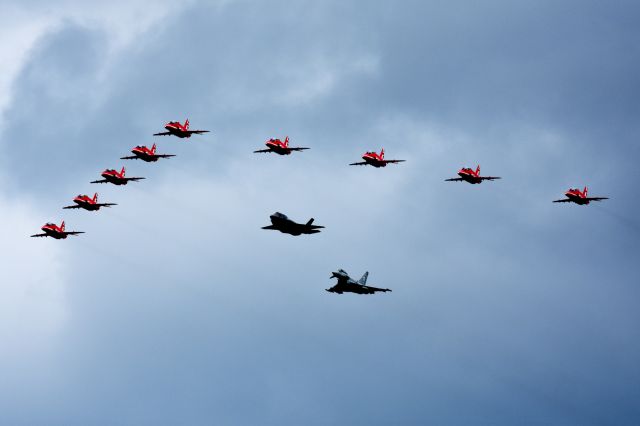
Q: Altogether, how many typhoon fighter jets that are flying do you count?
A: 1